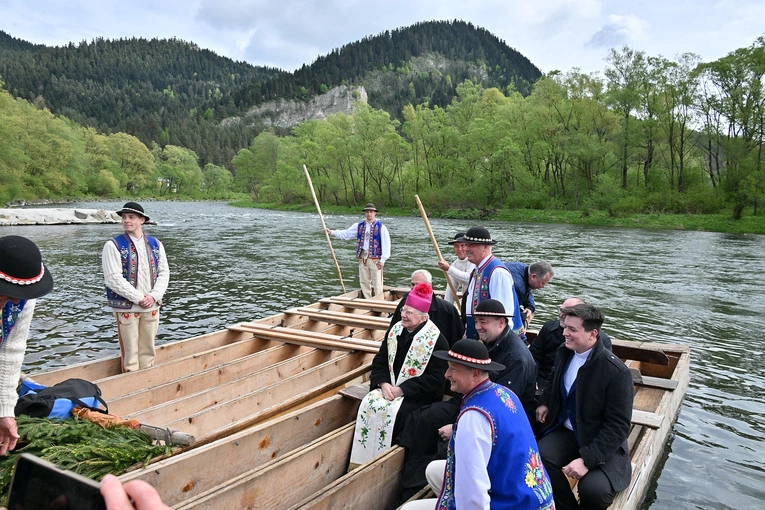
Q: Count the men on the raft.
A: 12